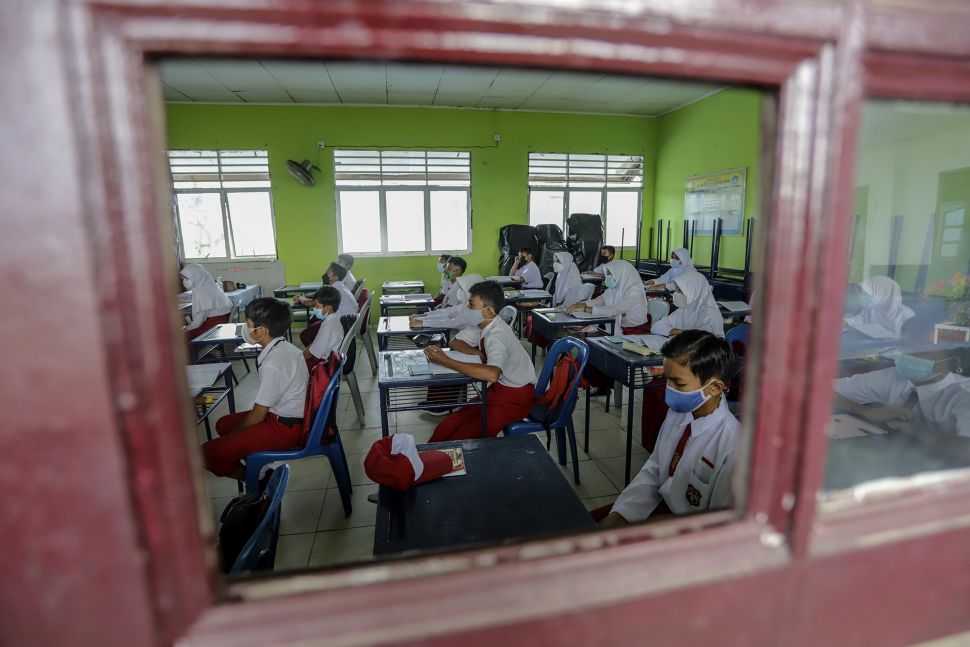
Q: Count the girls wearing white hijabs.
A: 7